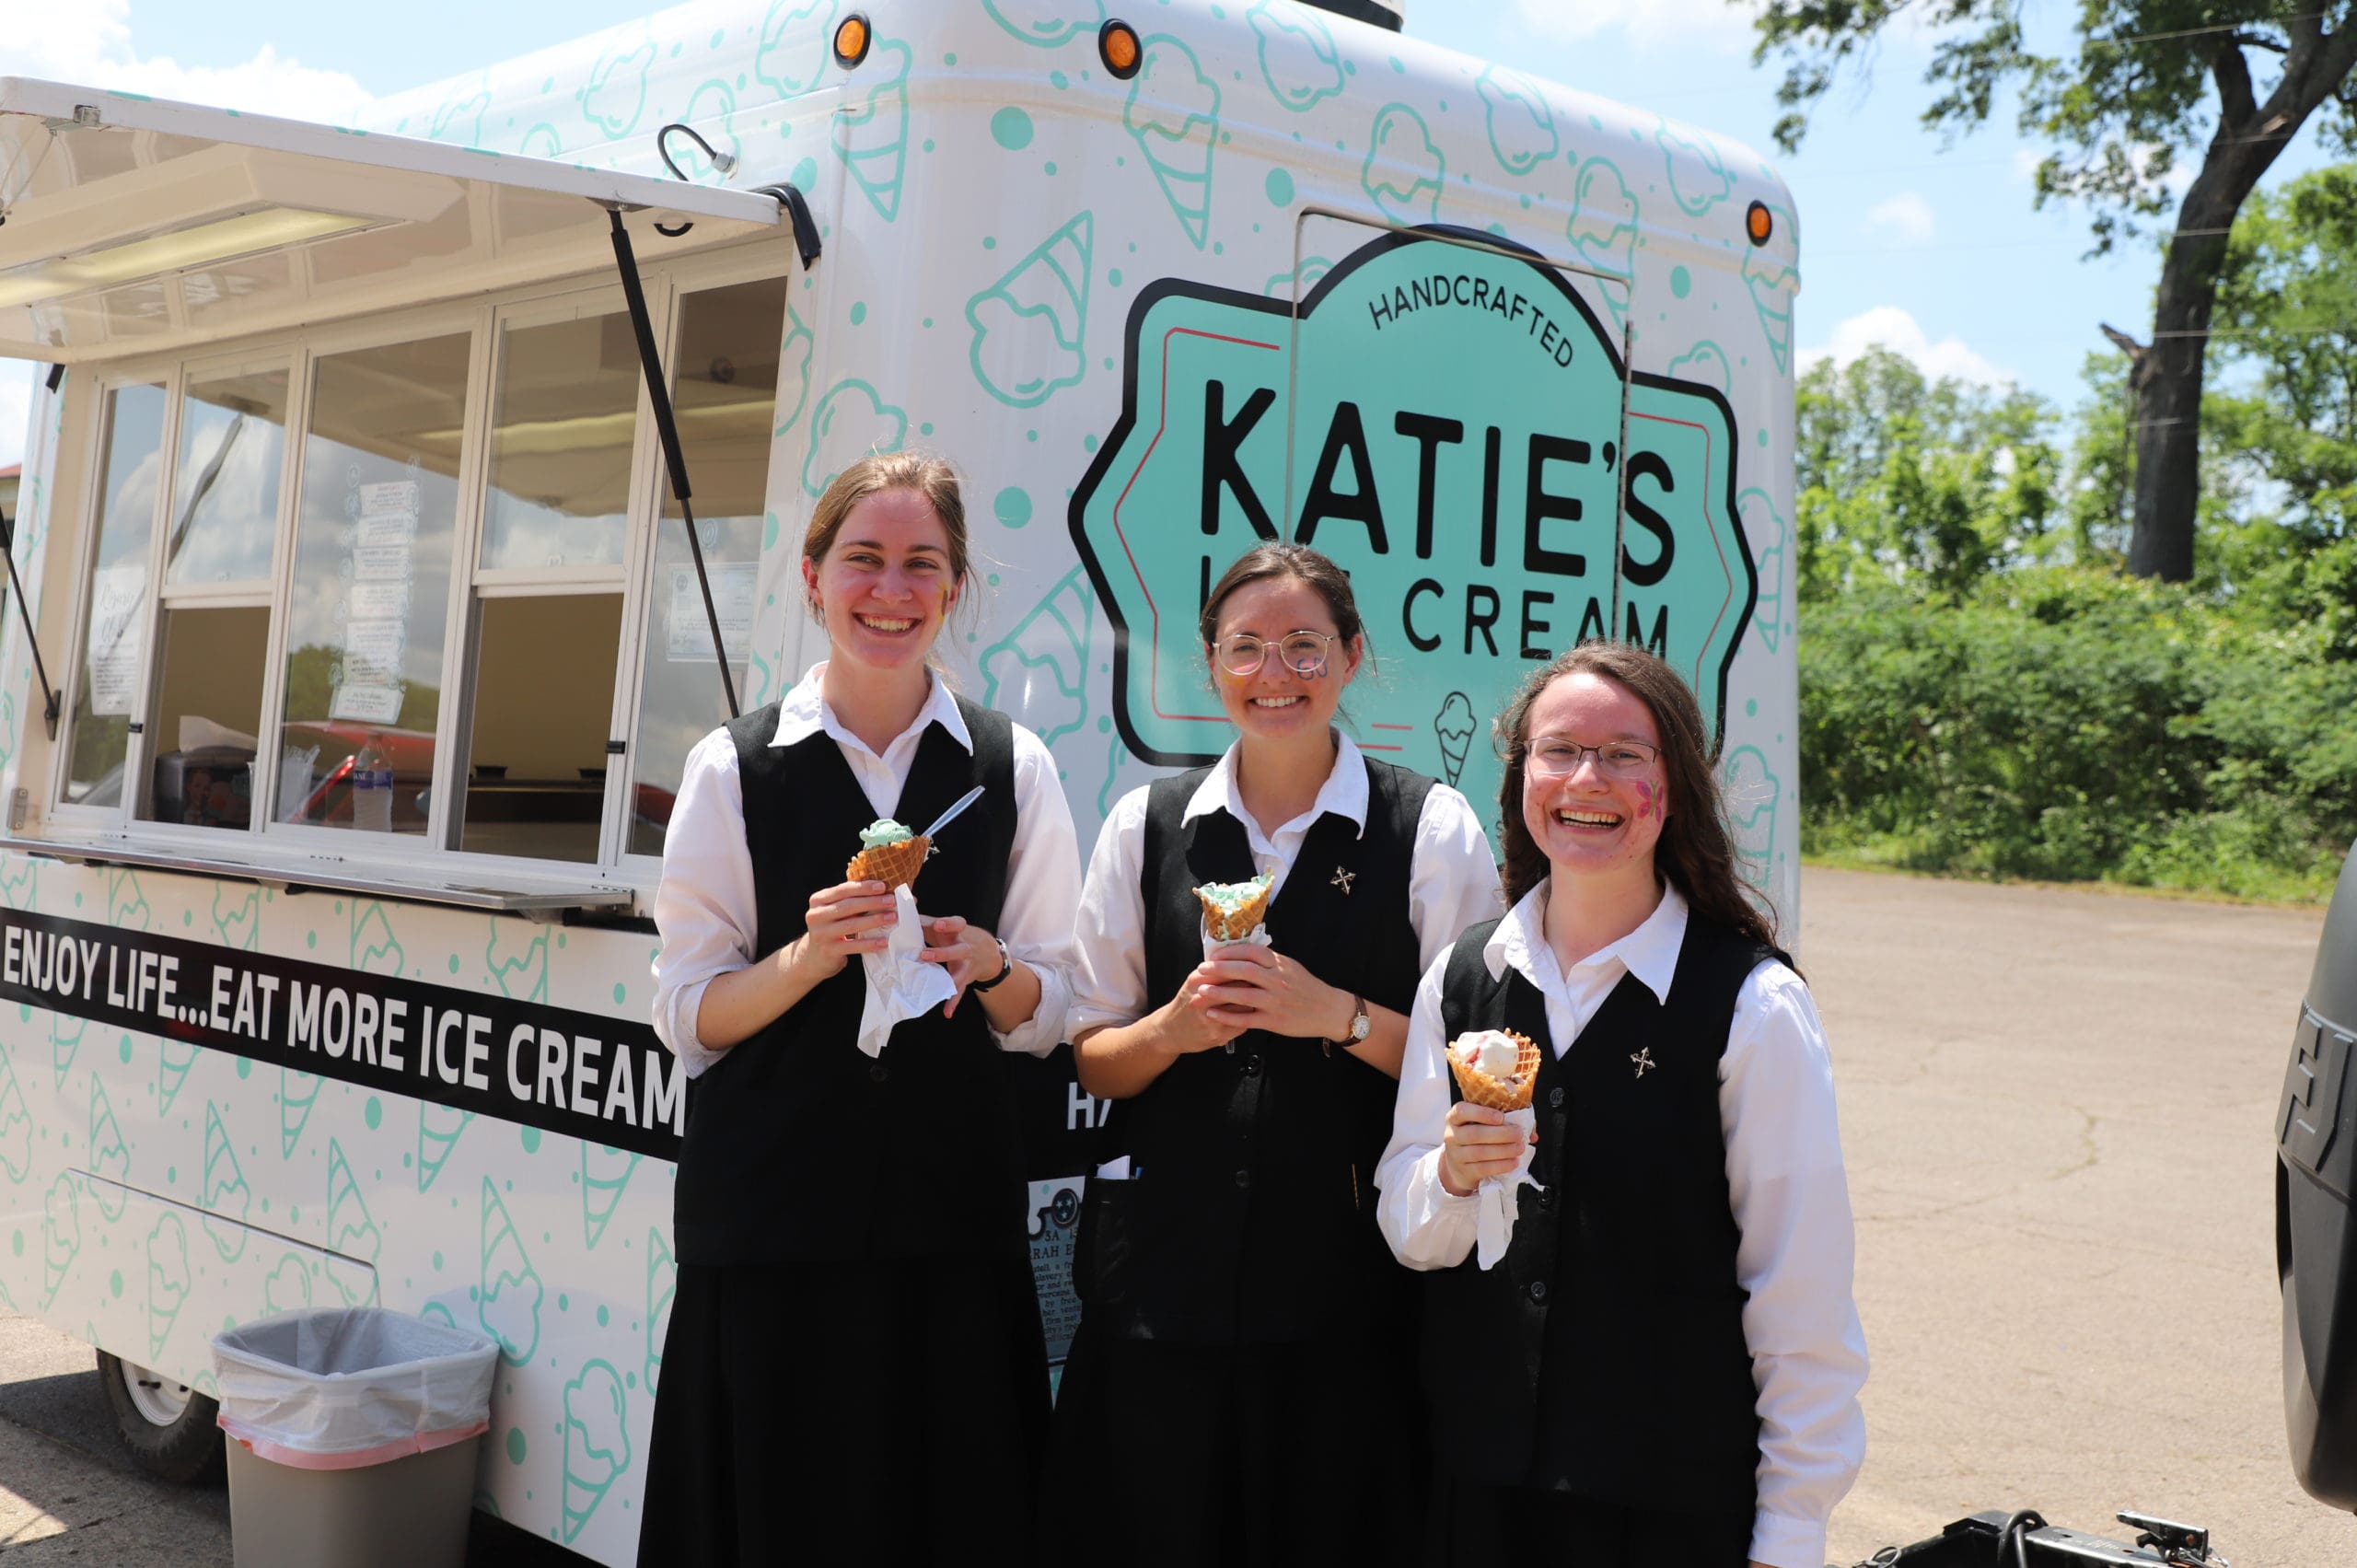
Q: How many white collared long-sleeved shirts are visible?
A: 3